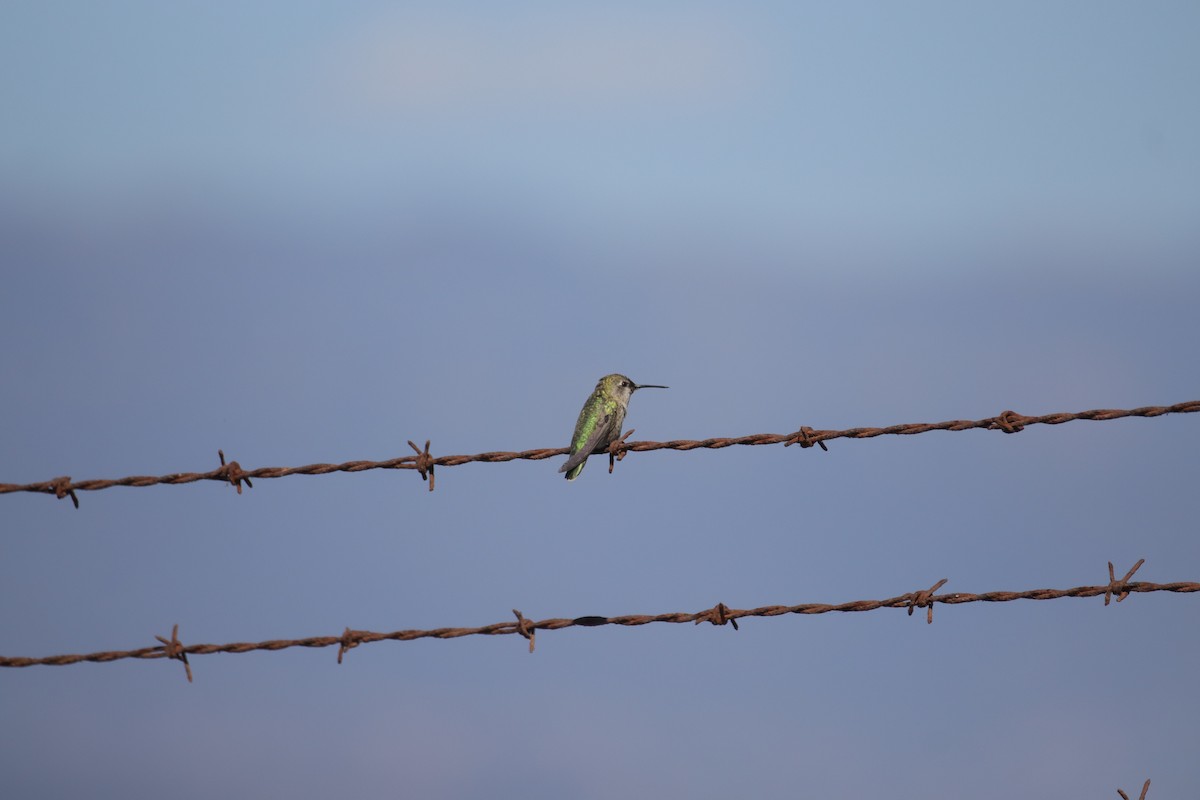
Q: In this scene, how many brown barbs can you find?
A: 13